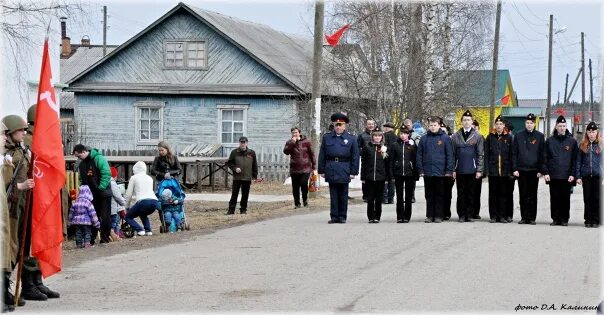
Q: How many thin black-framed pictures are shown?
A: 0